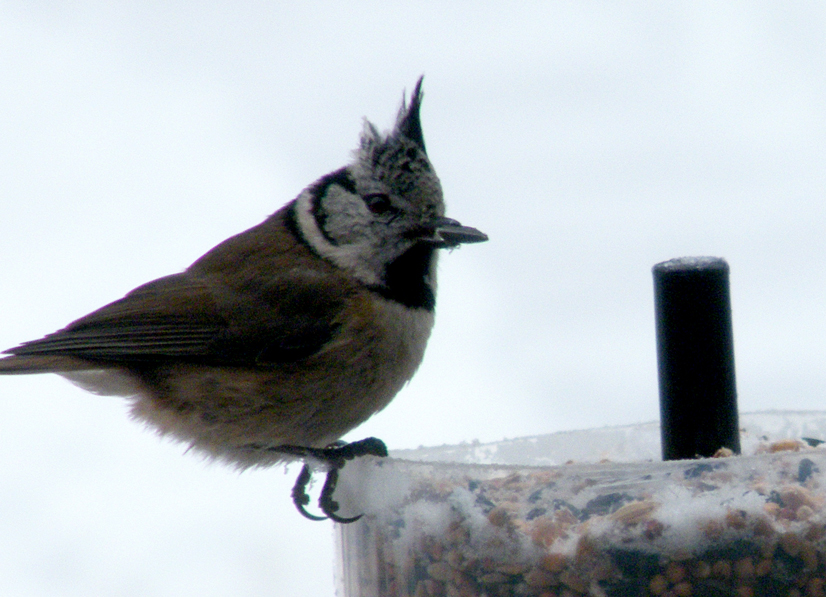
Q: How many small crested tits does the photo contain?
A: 1